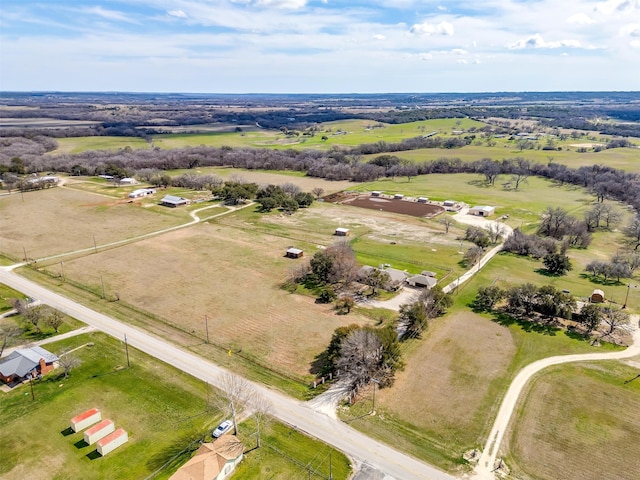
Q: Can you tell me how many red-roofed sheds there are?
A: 3